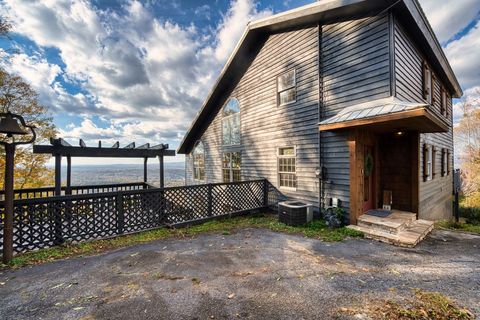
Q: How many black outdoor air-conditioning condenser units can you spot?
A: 1